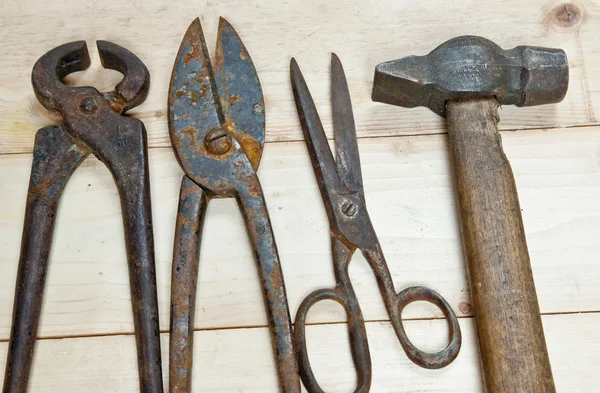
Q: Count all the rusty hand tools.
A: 4